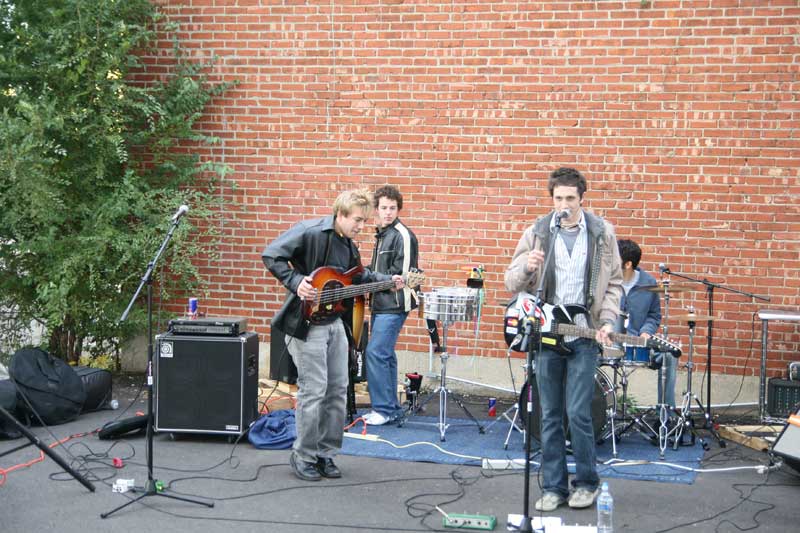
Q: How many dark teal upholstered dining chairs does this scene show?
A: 0